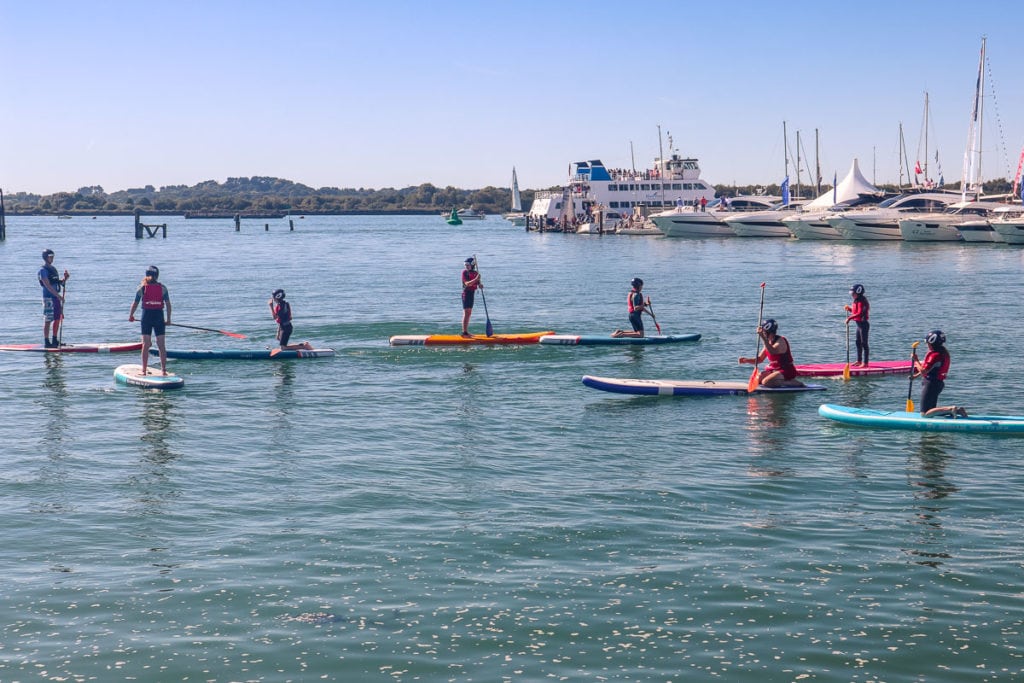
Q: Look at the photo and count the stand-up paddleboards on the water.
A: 8